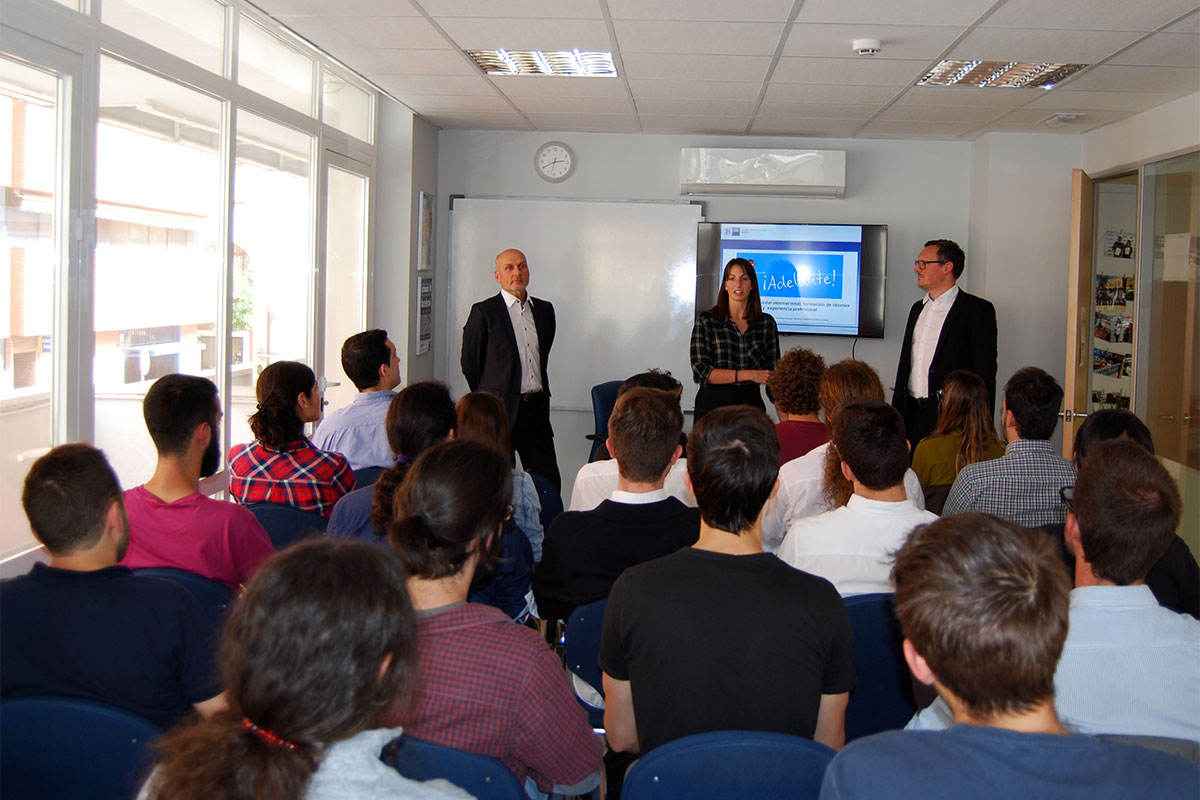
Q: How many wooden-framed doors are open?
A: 1